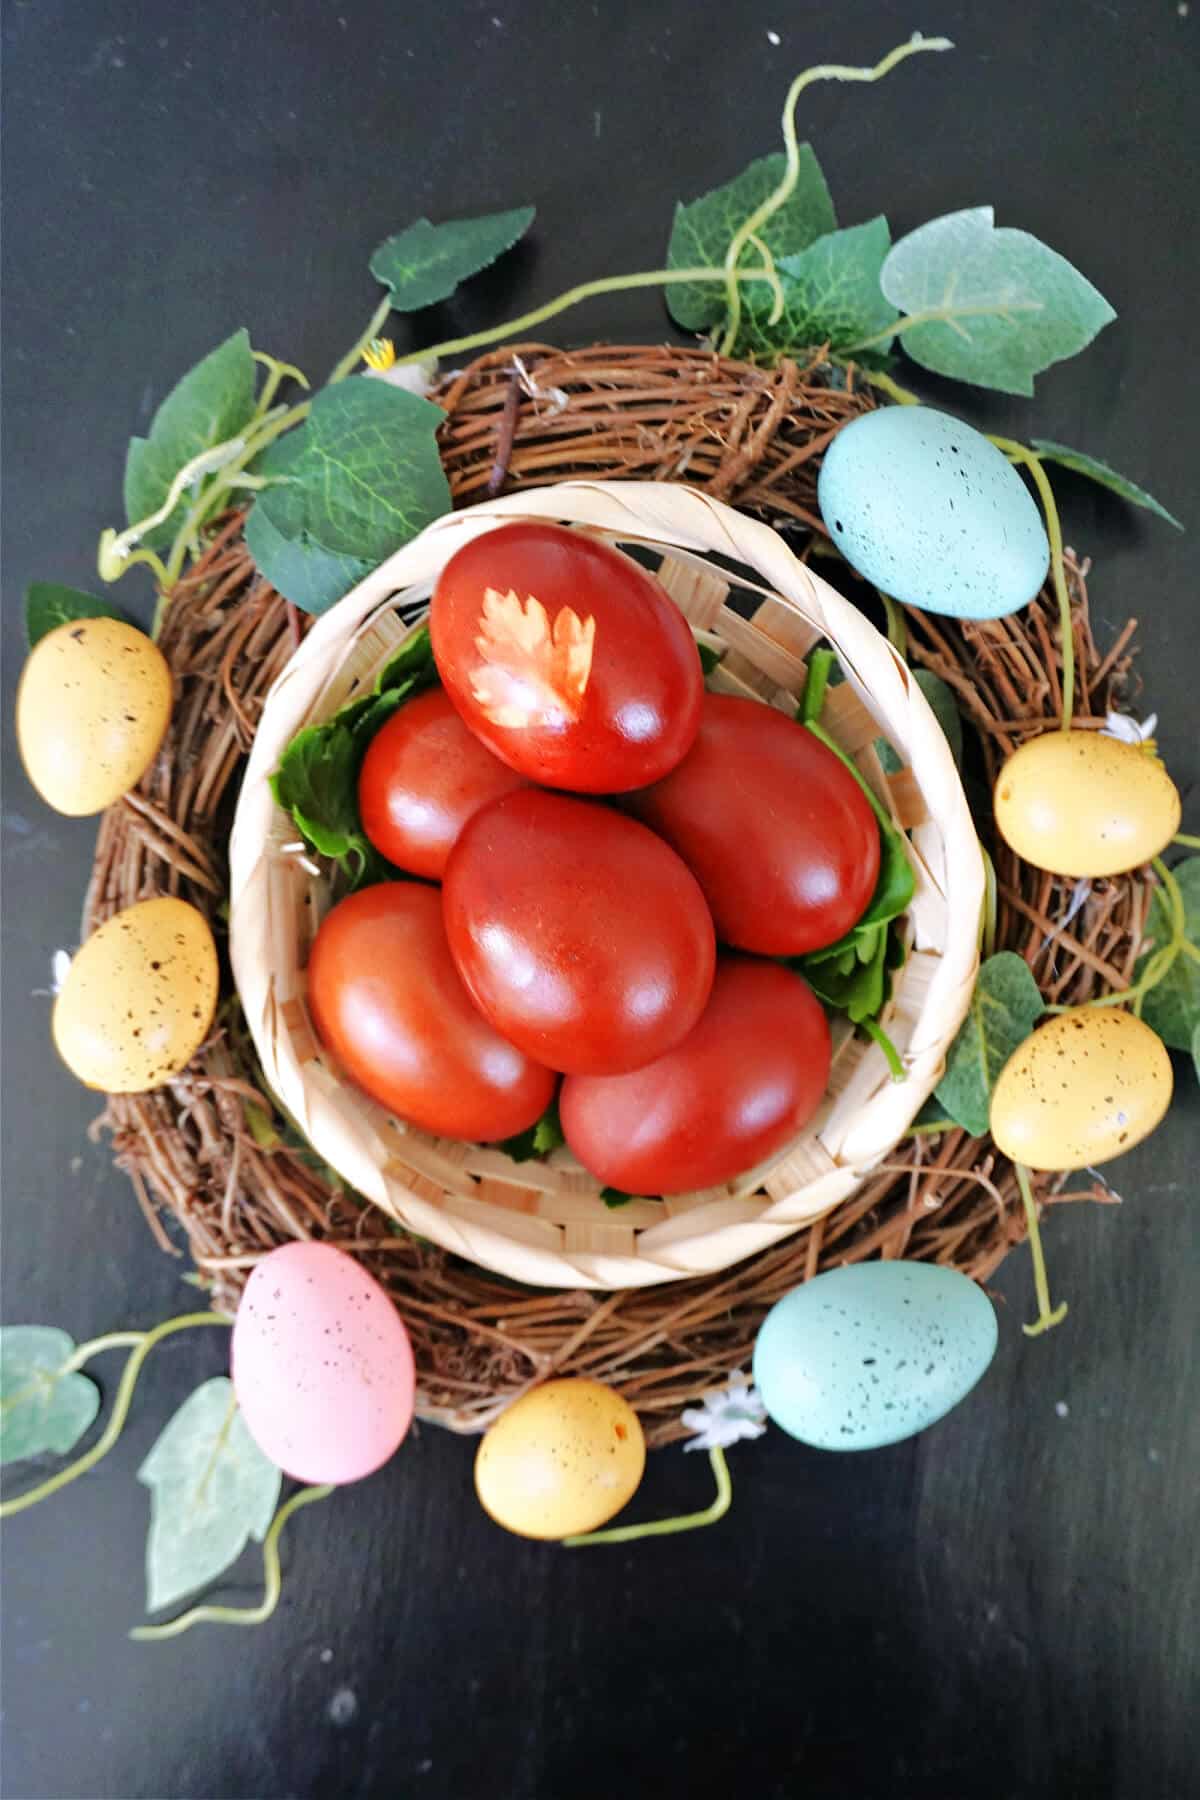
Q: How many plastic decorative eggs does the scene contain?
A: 8